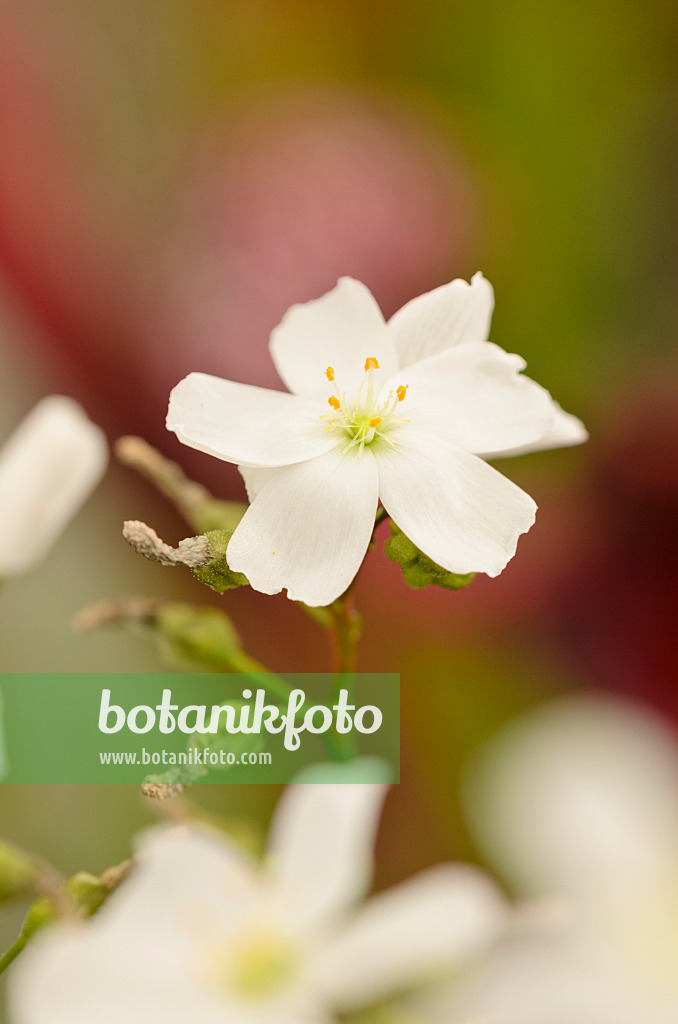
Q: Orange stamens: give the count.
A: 5